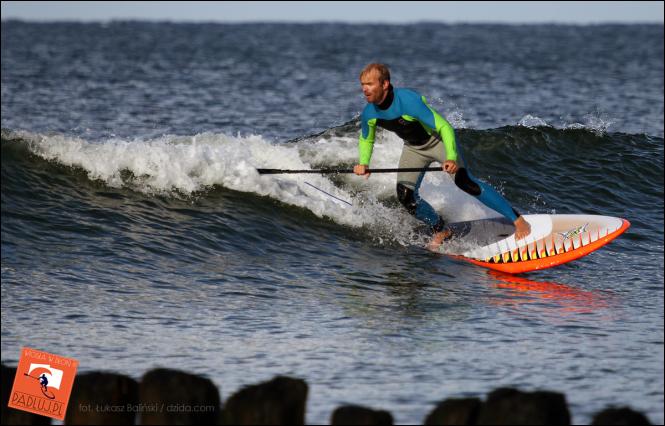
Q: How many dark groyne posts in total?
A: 8